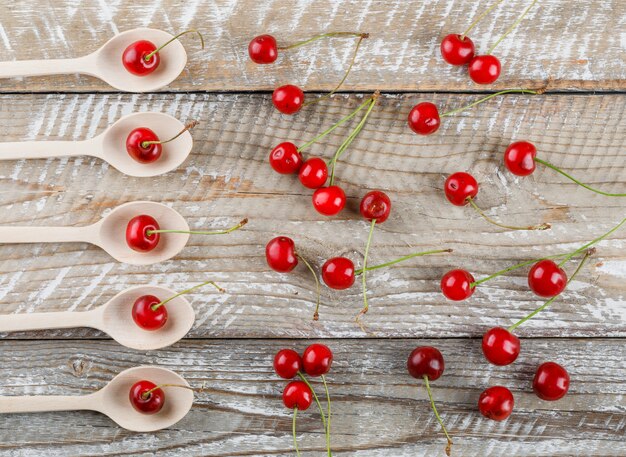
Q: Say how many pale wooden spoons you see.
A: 5